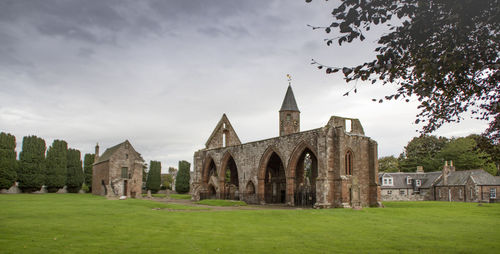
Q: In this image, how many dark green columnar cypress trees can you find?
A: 7